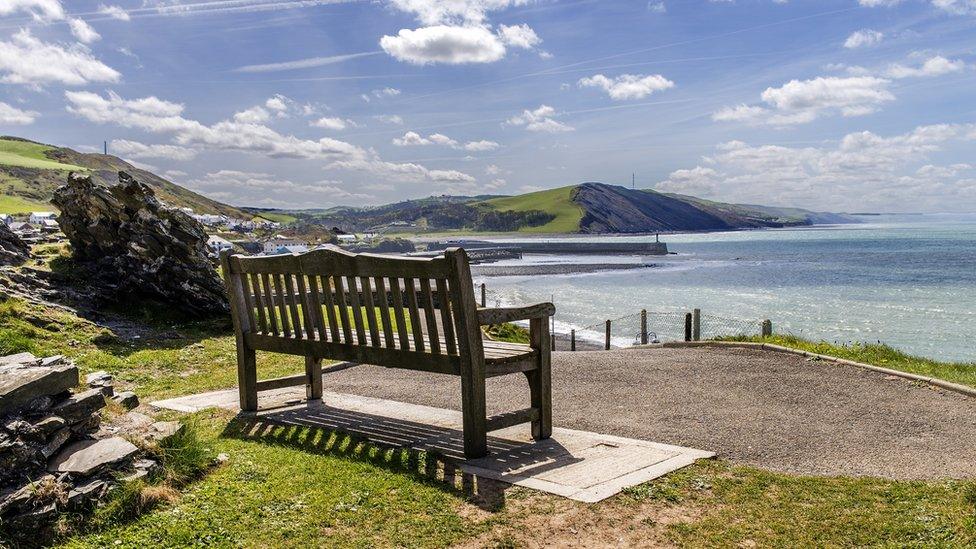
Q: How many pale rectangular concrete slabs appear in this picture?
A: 1